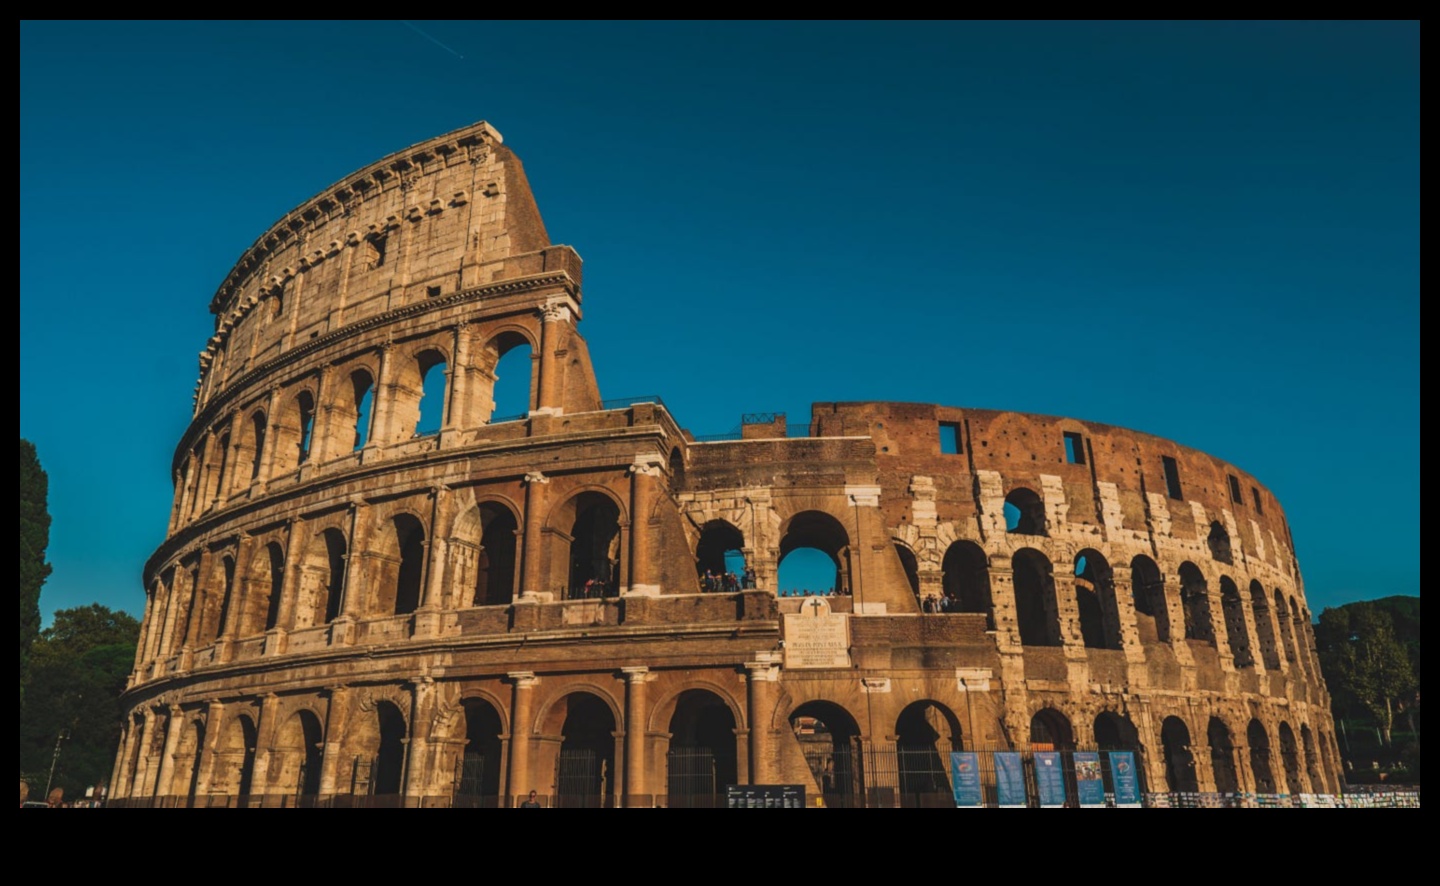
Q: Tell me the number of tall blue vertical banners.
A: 5